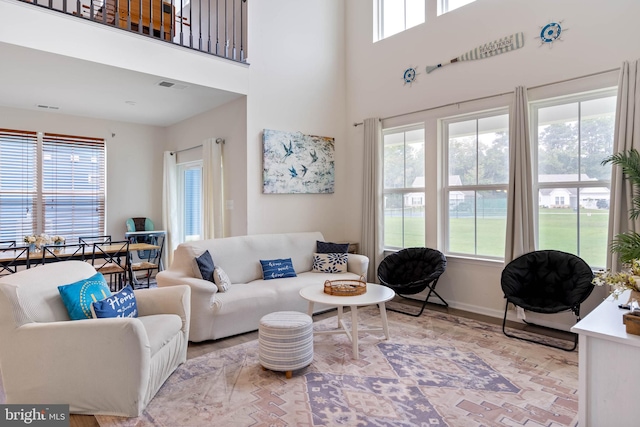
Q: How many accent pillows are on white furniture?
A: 7